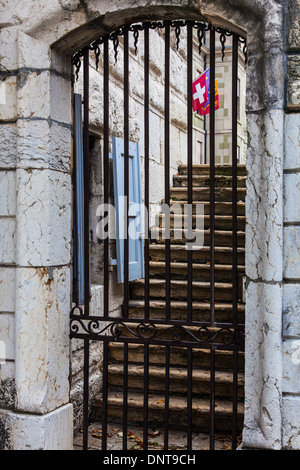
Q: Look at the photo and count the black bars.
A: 8